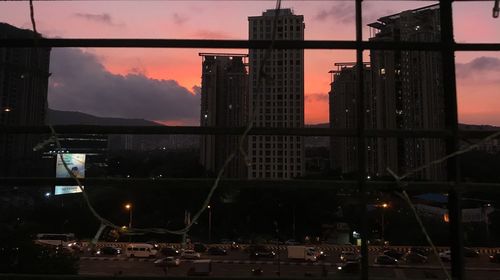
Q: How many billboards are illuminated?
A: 1